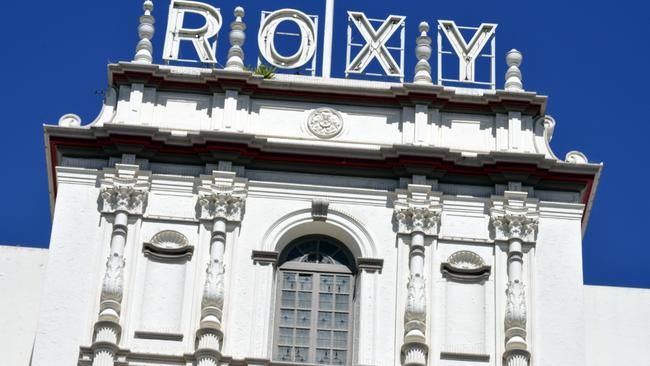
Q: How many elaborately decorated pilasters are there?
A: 4